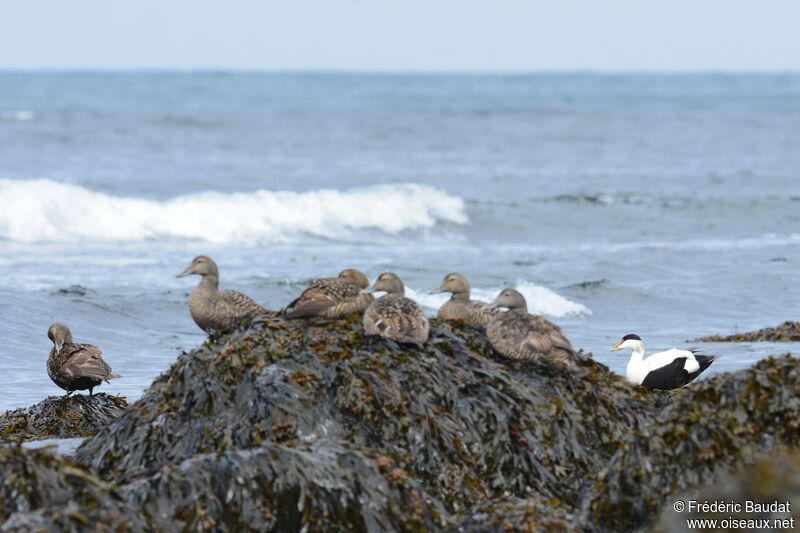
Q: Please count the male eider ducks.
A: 1